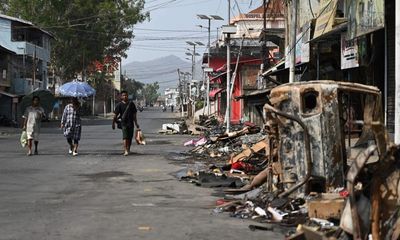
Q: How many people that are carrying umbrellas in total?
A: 2